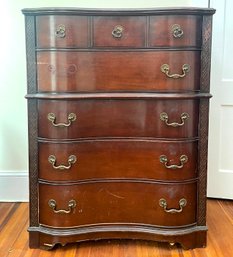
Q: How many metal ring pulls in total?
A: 3